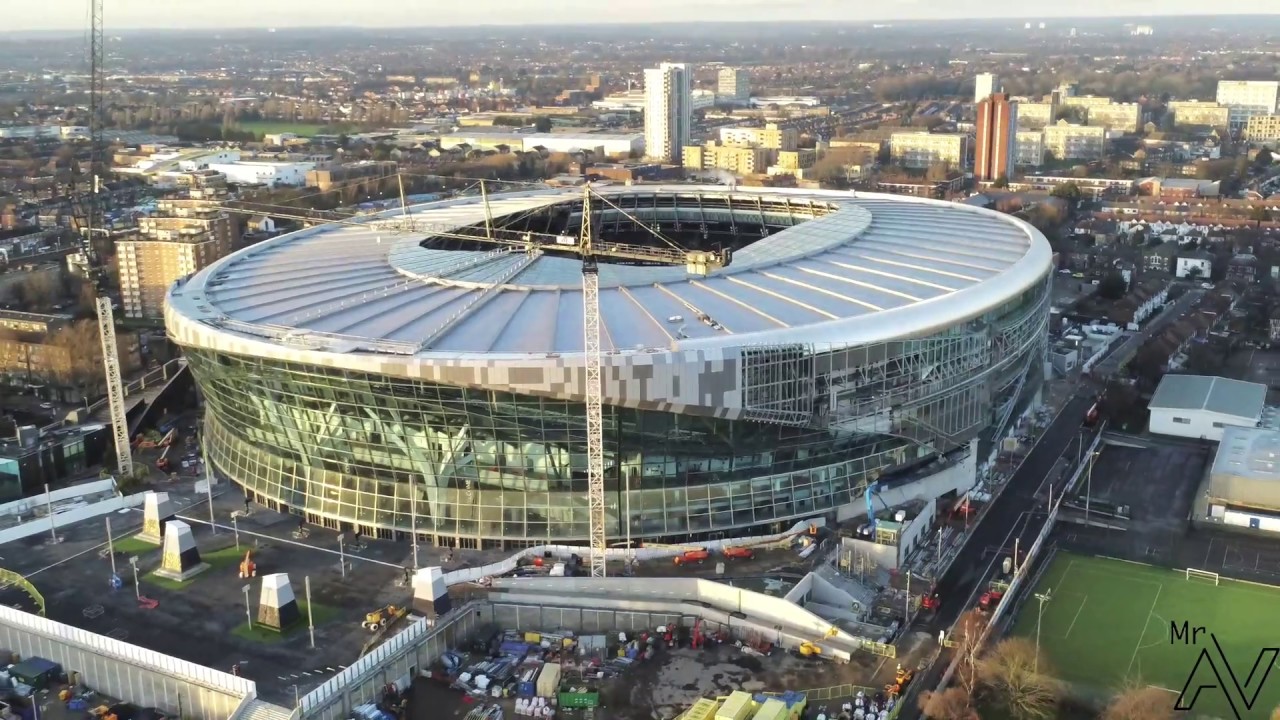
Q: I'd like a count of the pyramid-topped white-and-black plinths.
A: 4